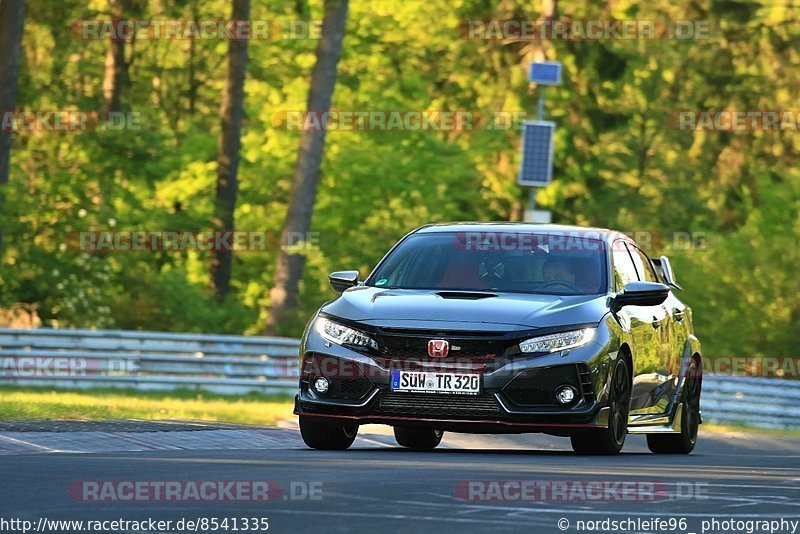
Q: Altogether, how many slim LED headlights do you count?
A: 2